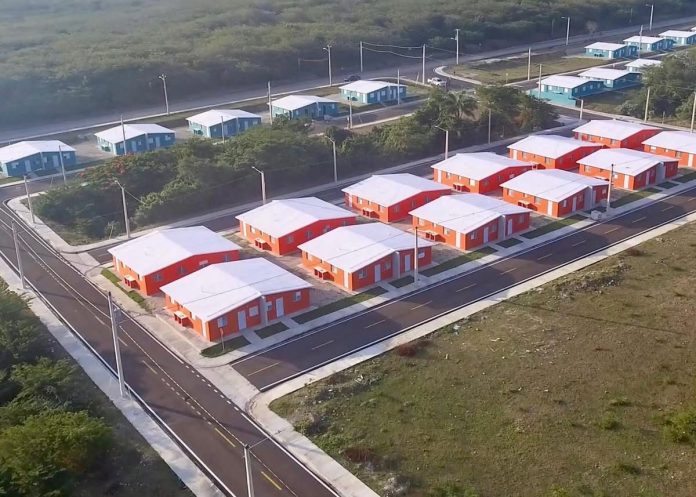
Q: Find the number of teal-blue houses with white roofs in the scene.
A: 11